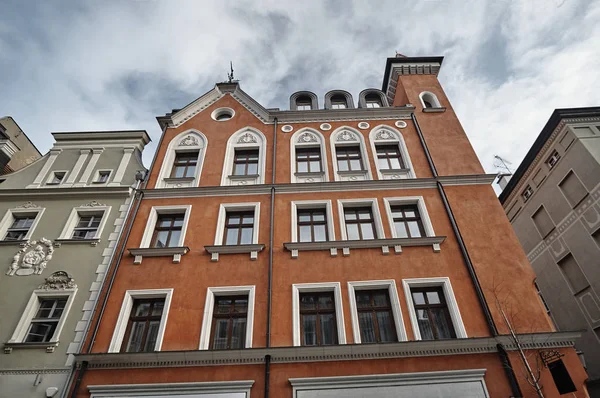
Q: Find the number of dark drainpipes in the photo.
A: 3